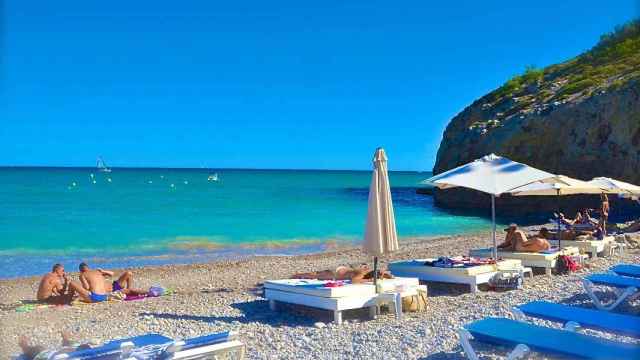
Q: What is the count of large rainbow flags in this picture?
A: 0